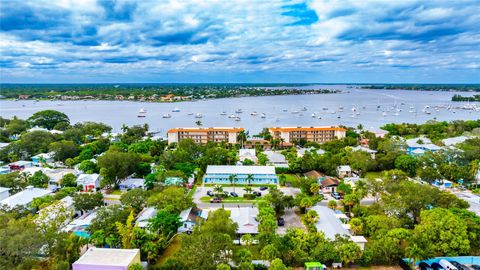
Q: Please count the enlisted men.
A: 0